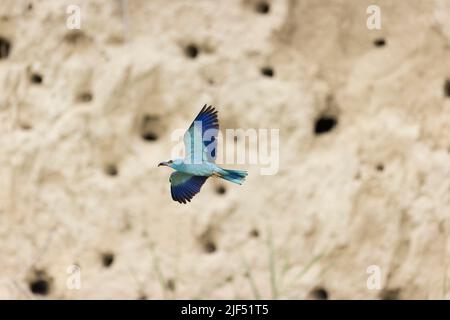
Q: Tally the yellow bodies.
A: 0